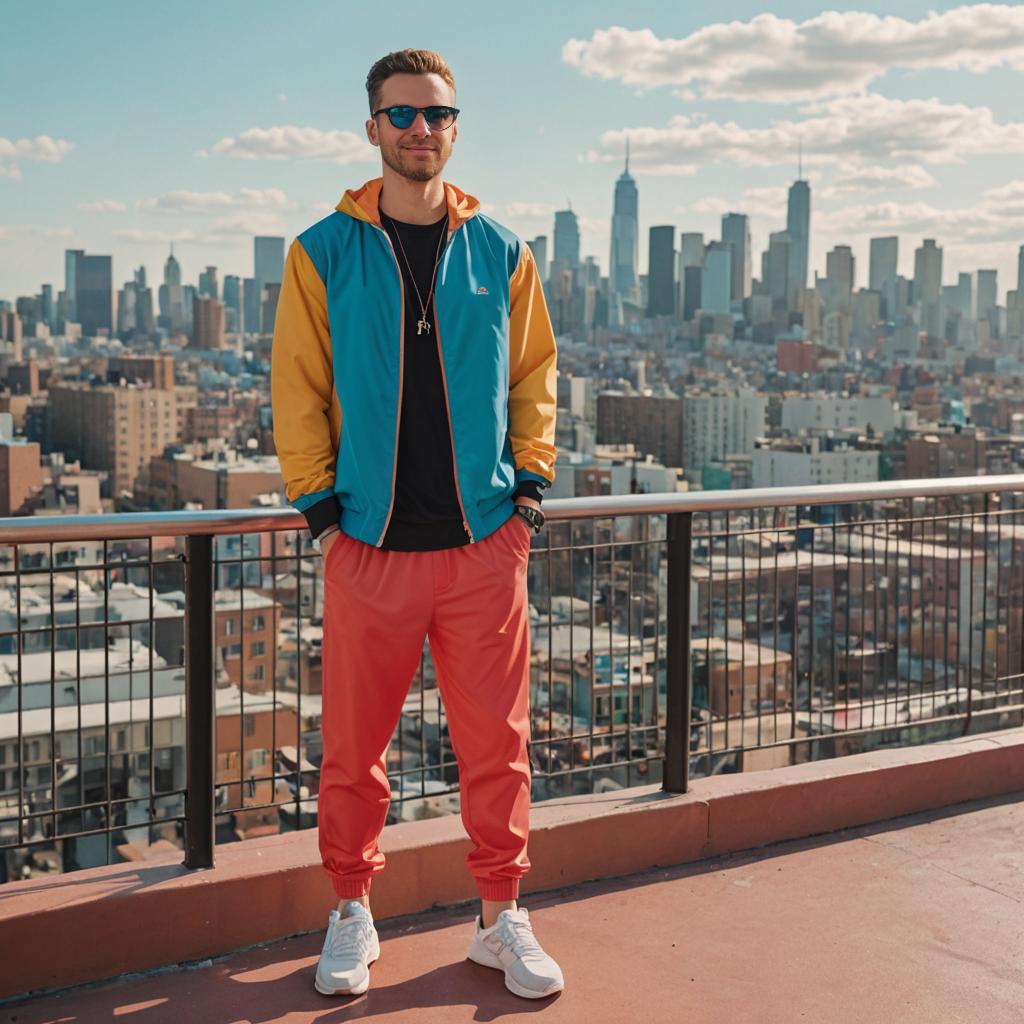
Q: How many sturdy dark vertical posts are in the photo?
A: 2